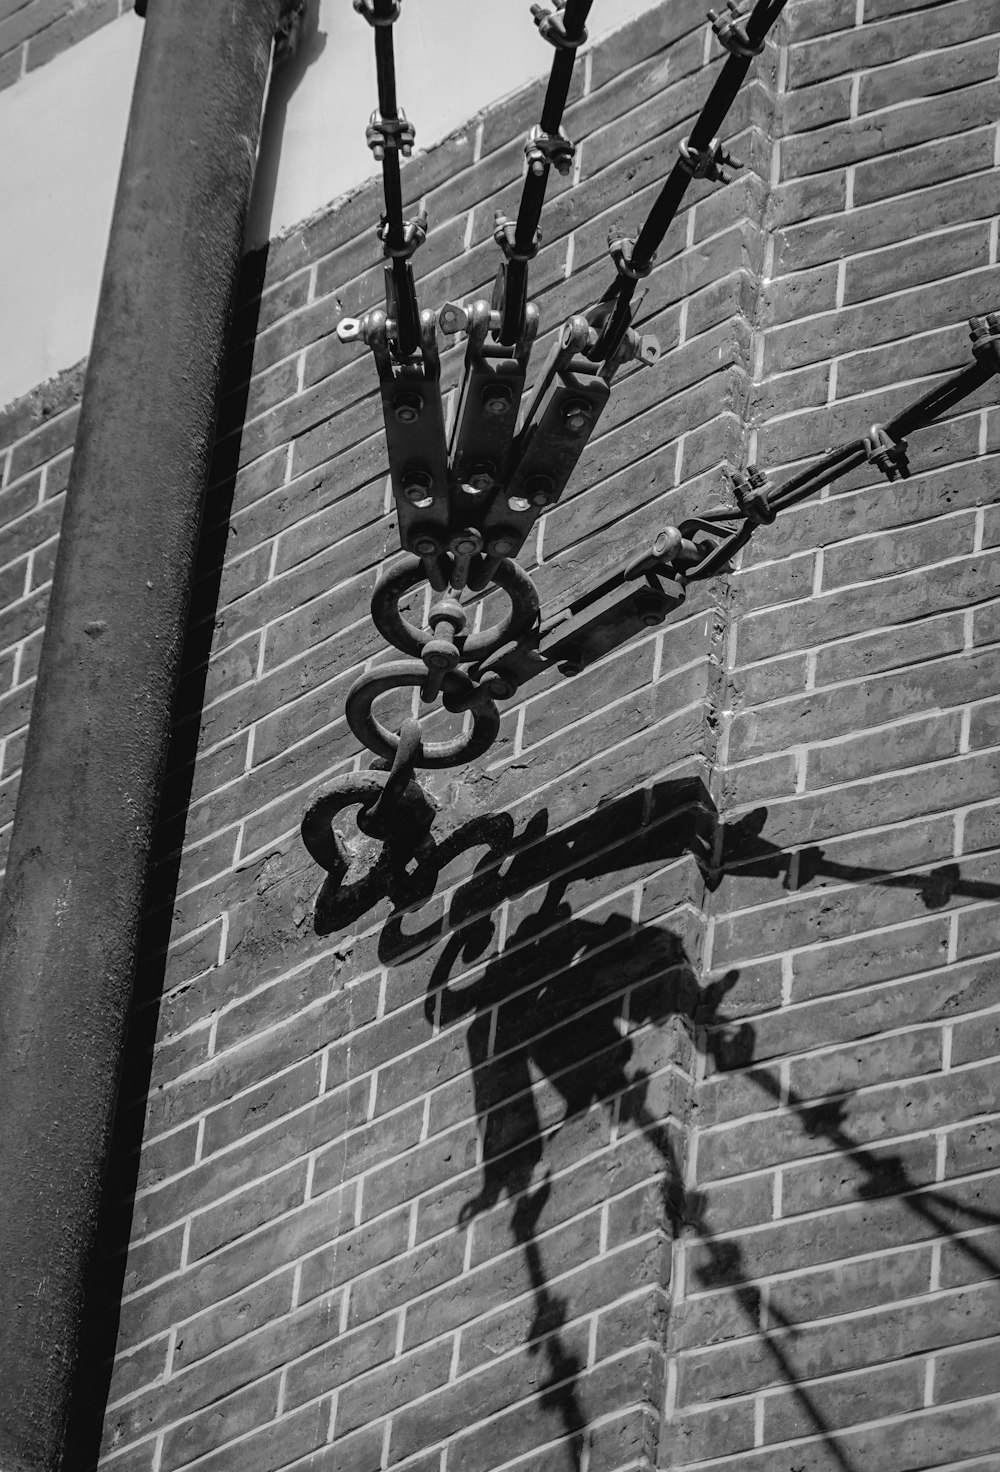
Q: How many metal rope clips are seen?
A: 12